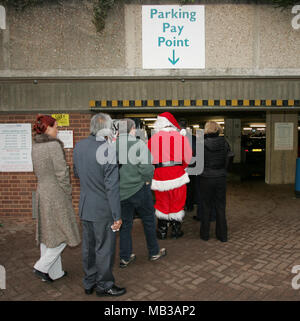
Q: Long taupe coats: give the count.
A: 1